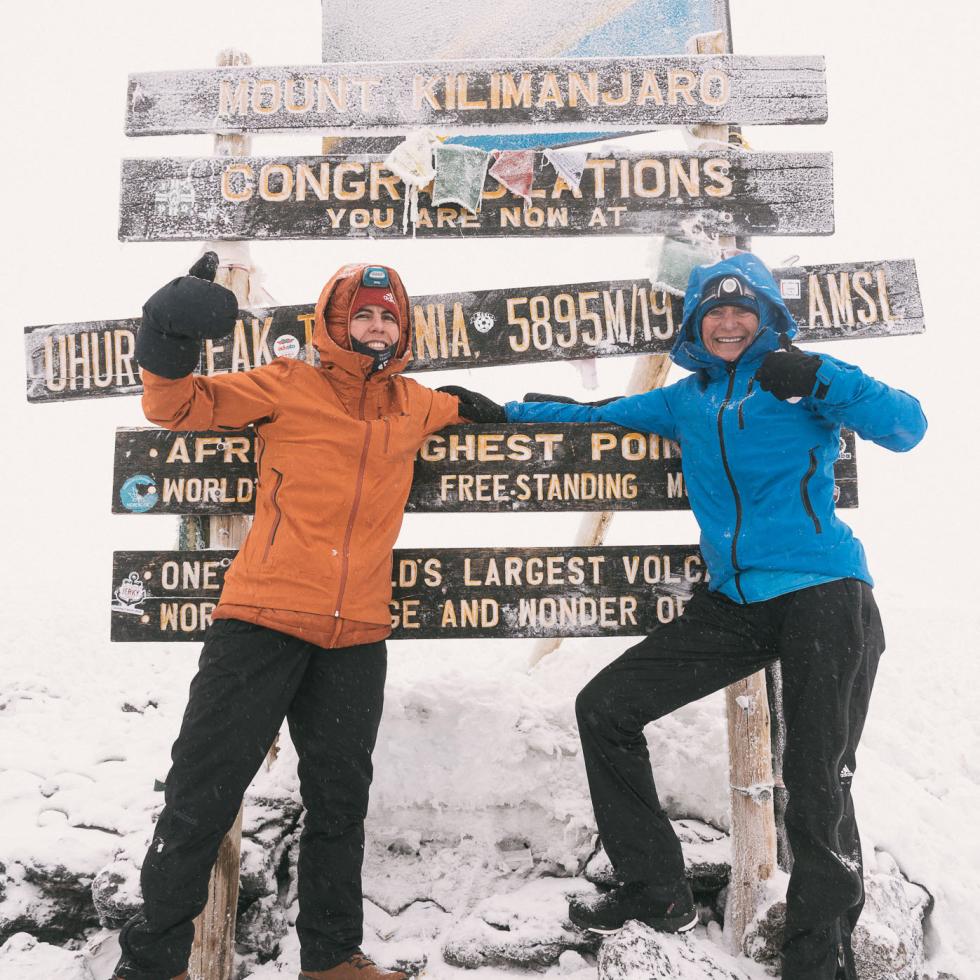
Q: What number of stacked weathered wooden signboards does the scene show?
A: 5